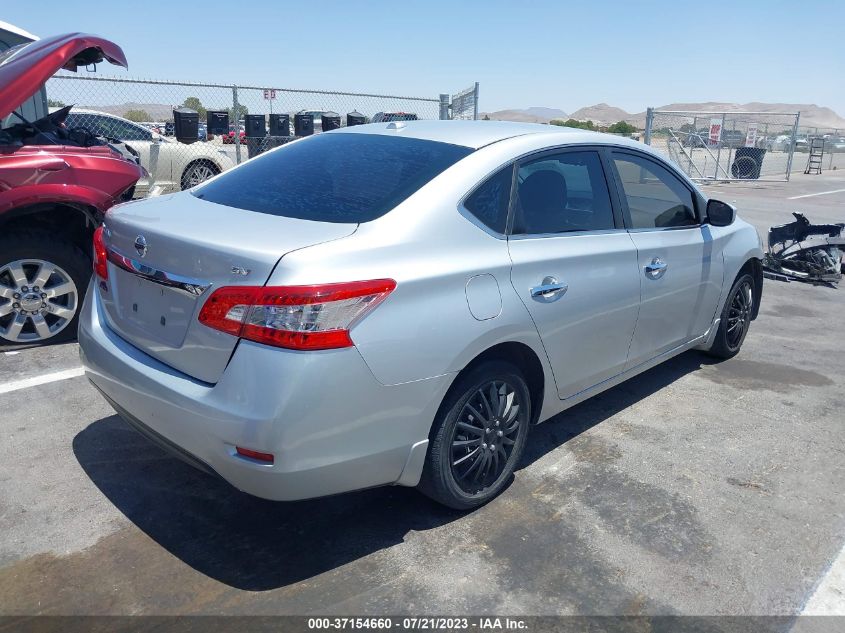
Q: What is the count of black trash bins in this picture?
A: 7